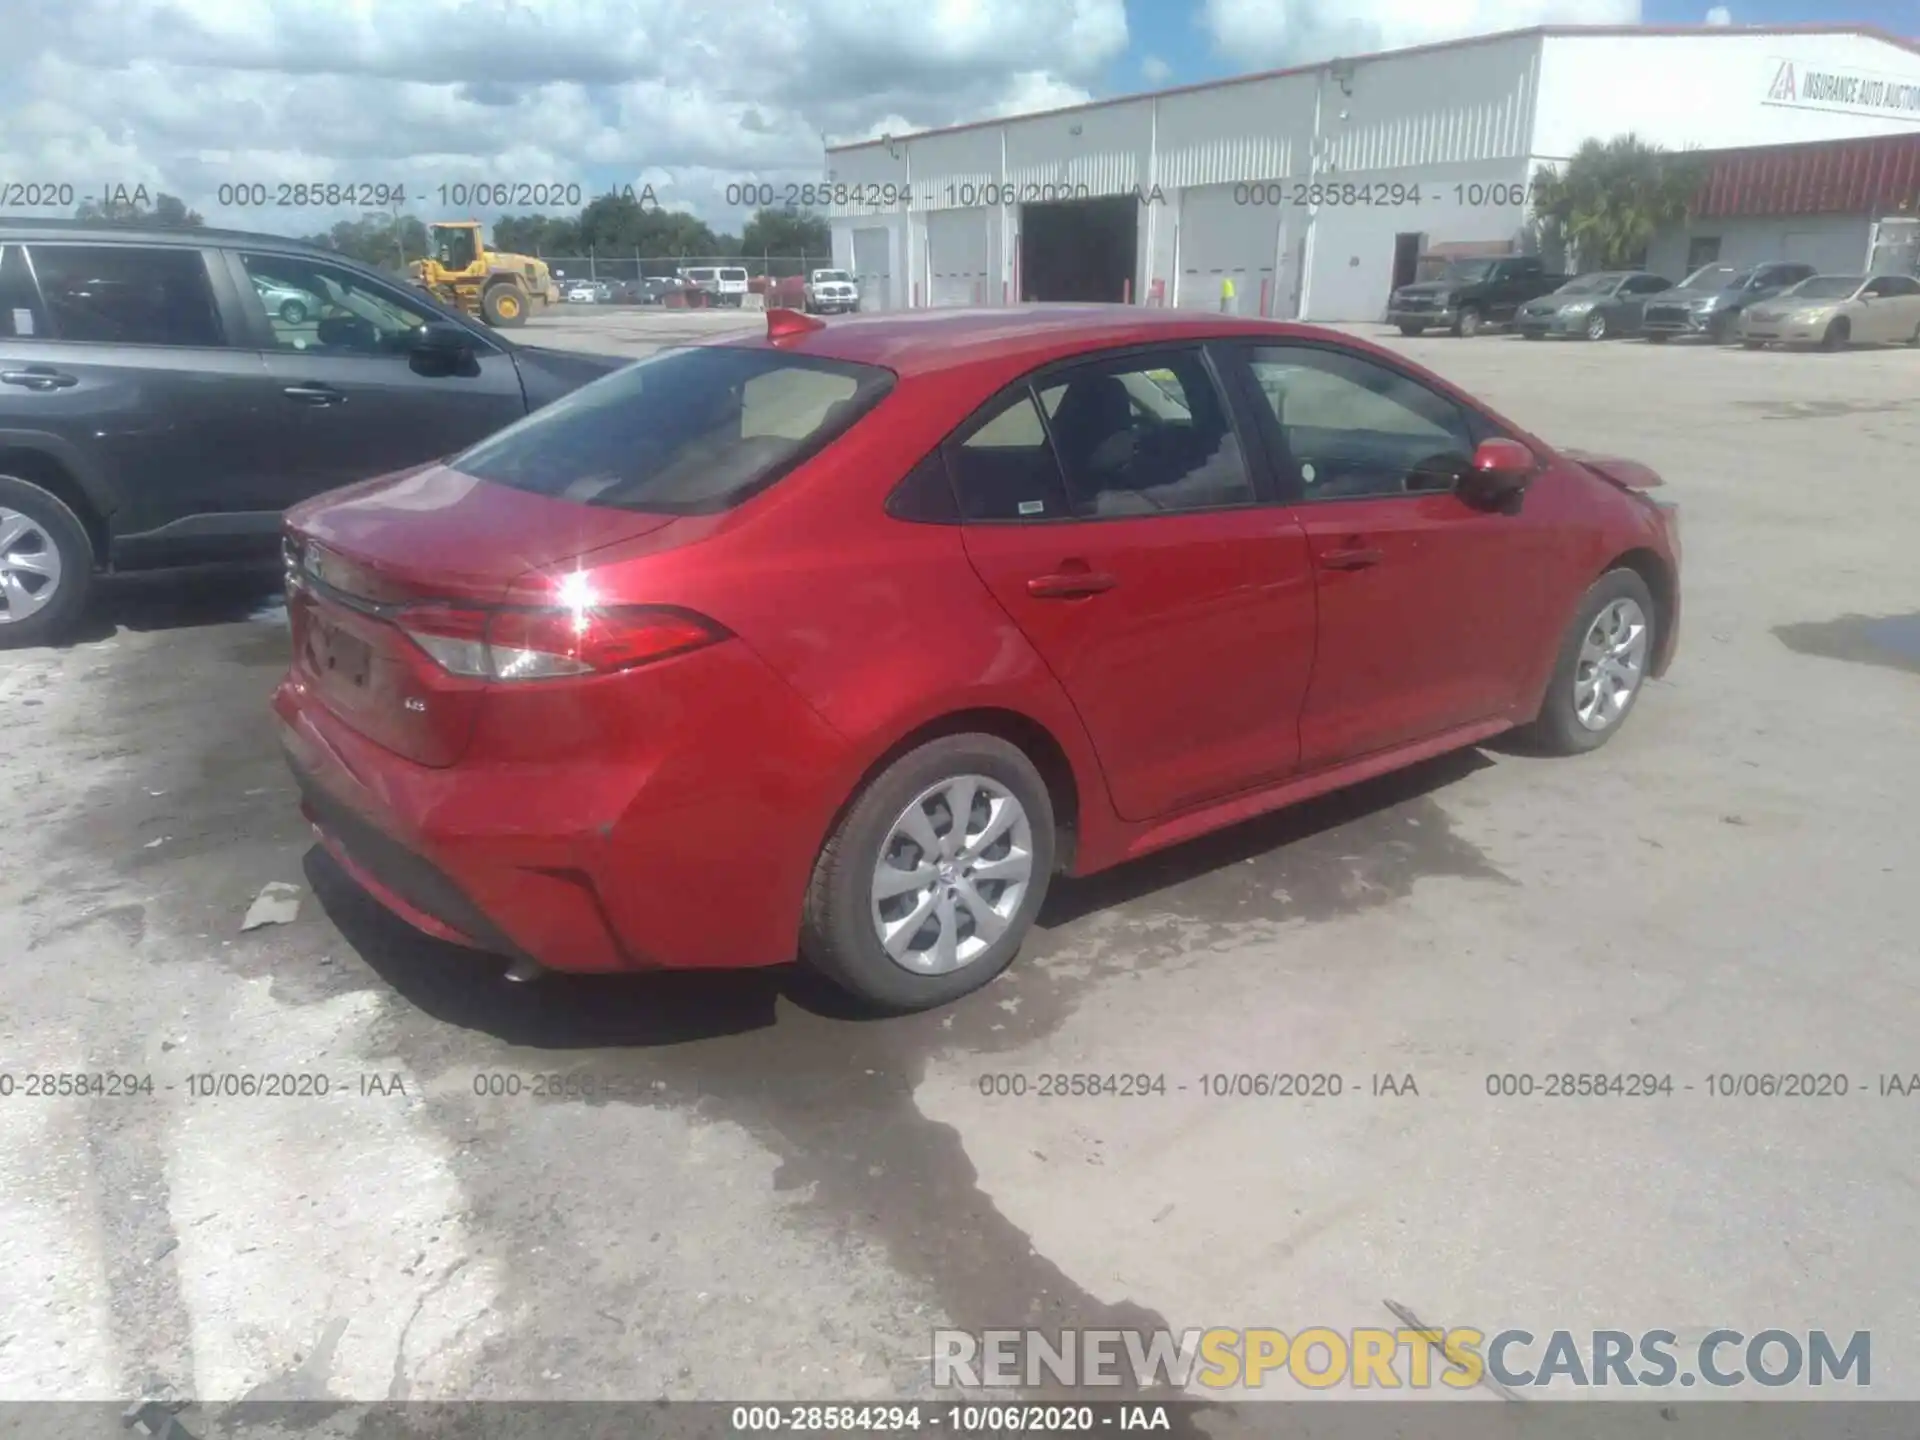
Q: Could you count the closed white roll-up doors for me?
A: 3